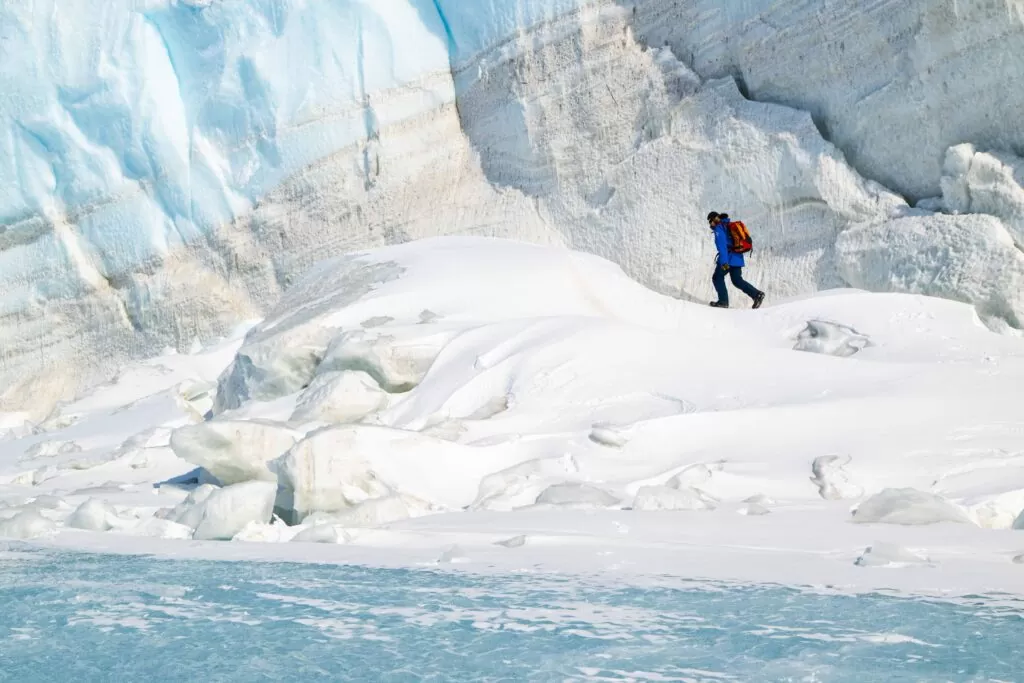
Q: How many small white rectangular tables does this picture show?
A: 0